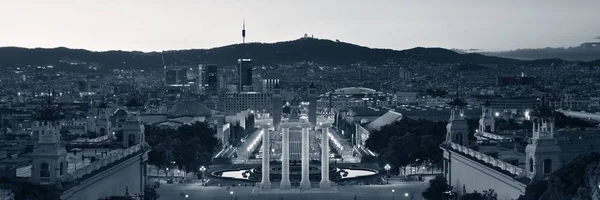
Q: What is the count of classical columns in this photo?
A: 4